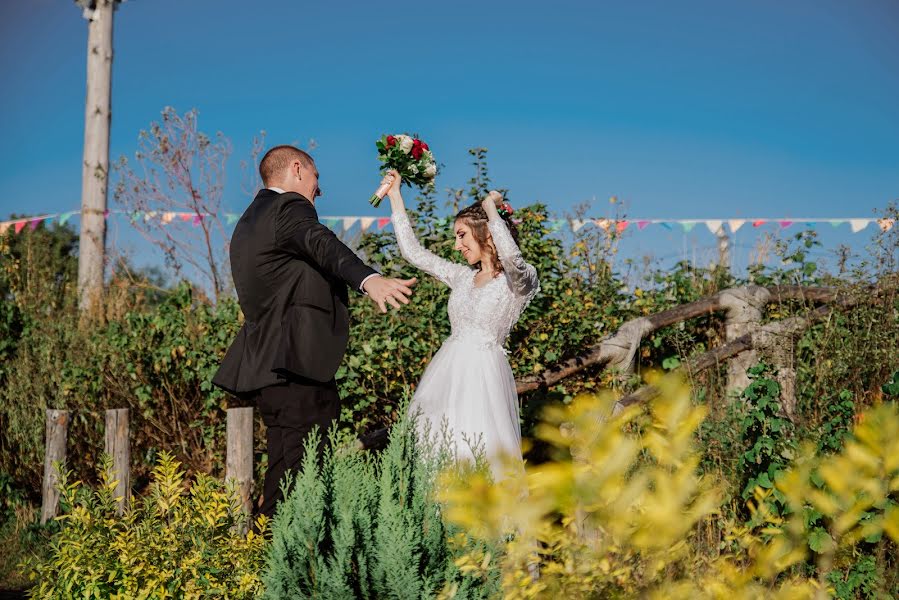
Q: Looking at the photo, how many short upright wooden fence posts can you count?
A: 3